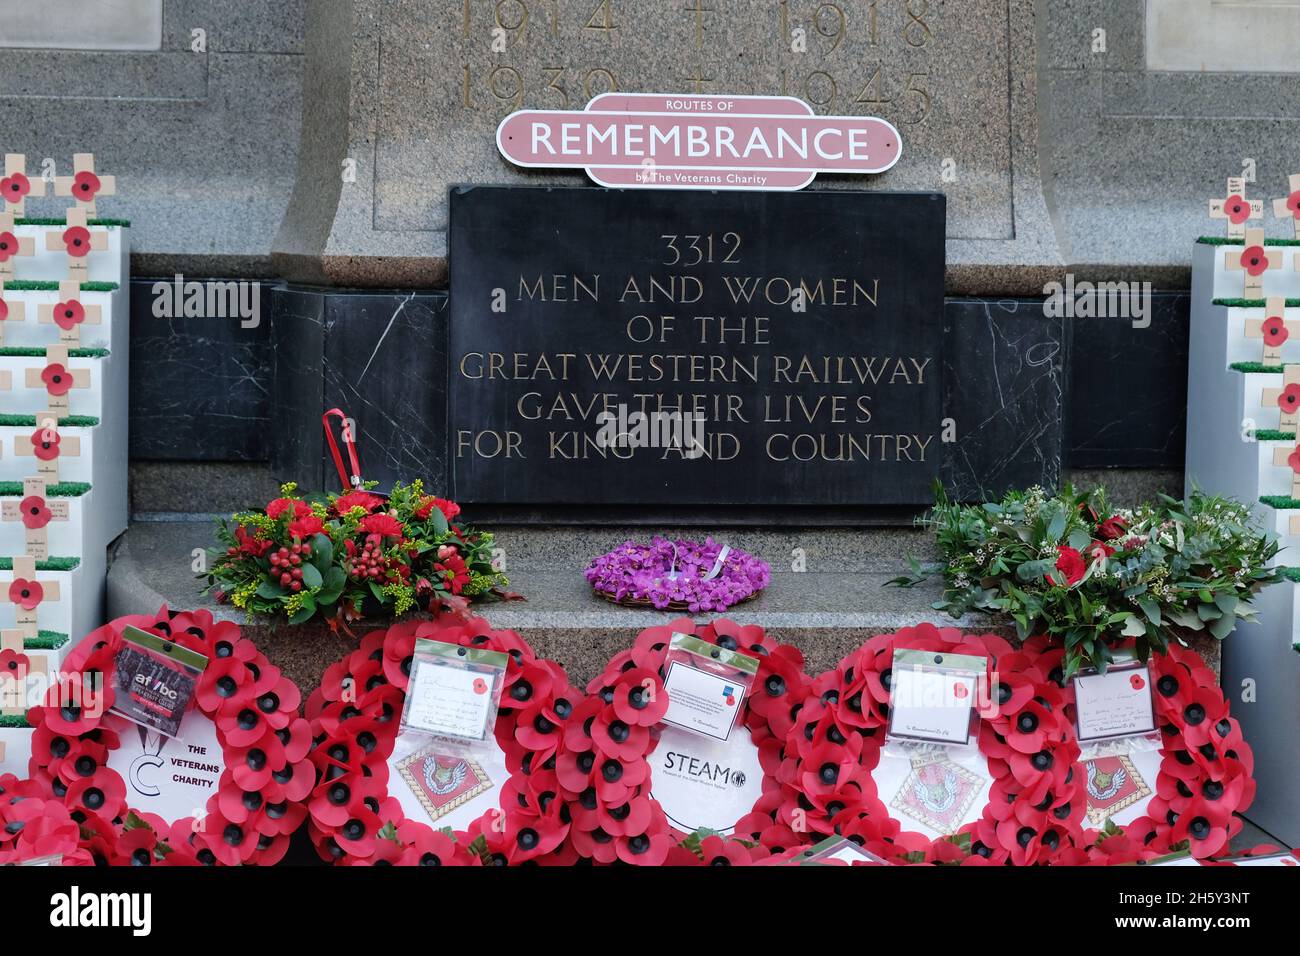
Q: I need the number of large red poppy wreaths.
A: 5